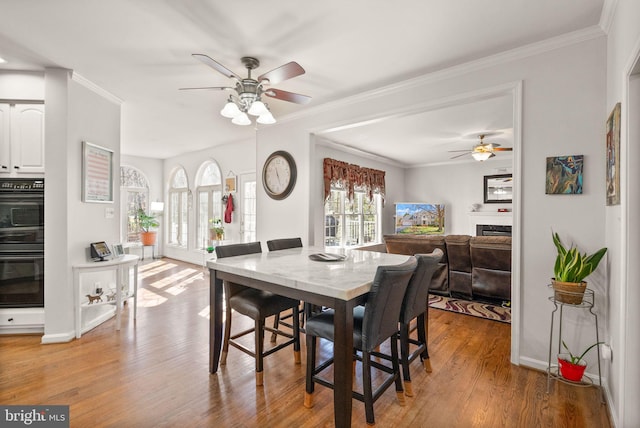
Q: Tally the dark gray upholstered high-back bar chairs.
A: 4